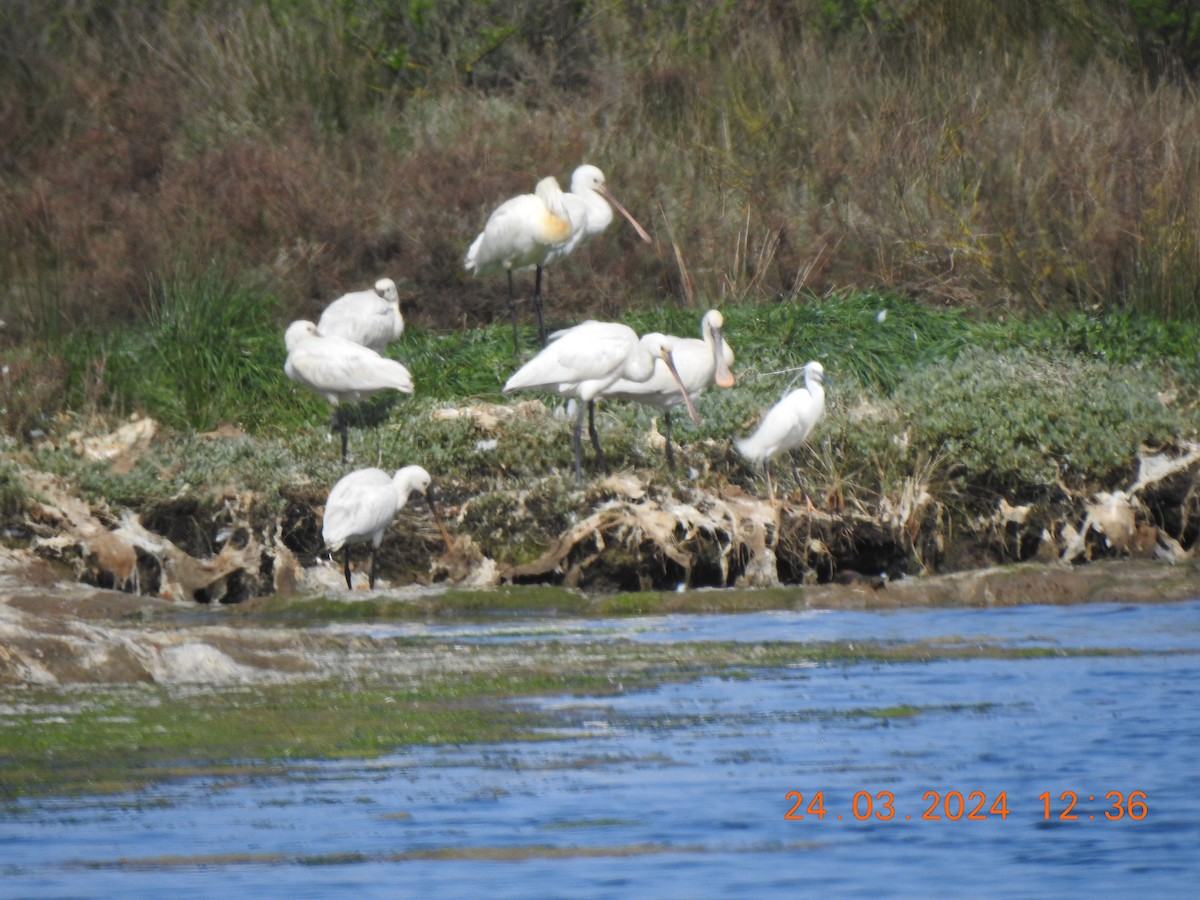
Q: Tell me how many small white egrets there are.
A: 1